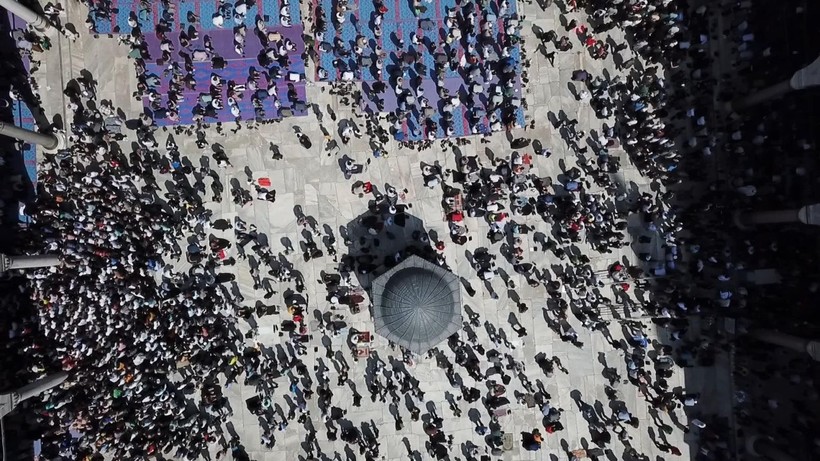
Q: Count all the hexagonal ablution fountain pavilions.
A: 1